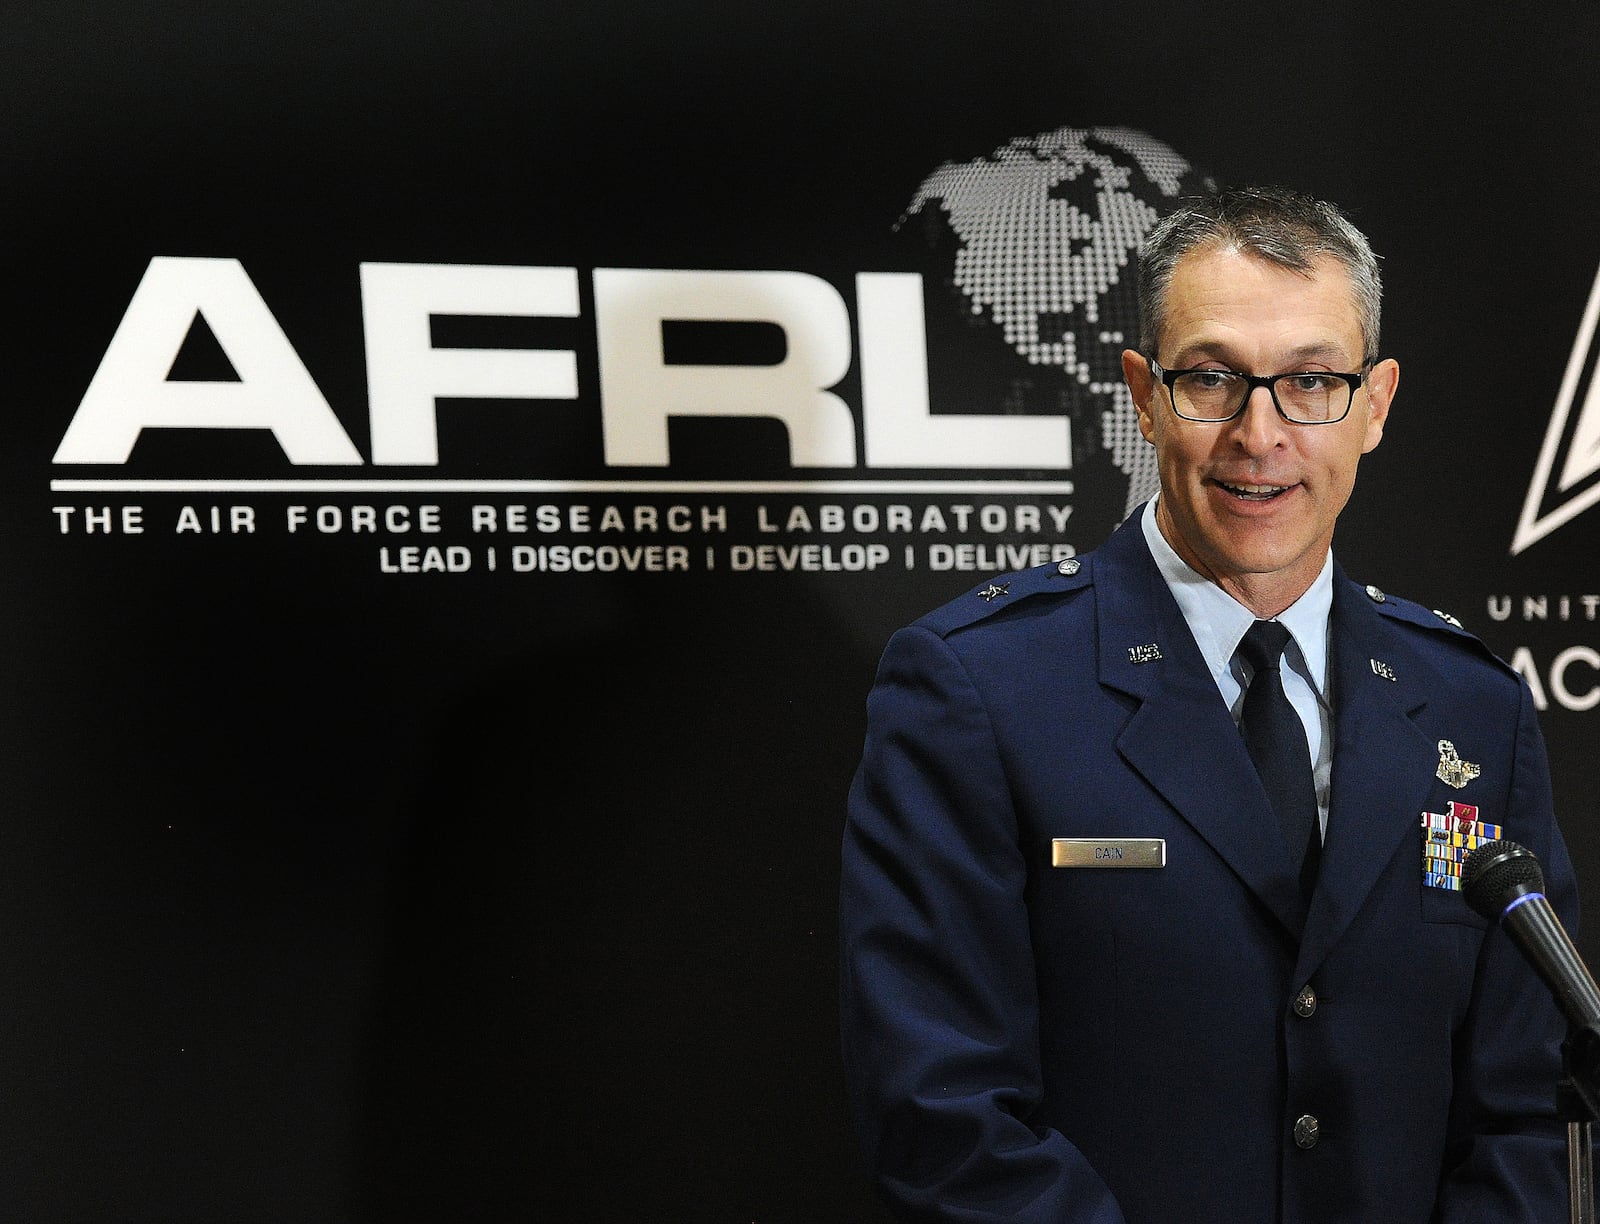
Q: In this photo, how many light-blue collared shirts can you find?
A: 1